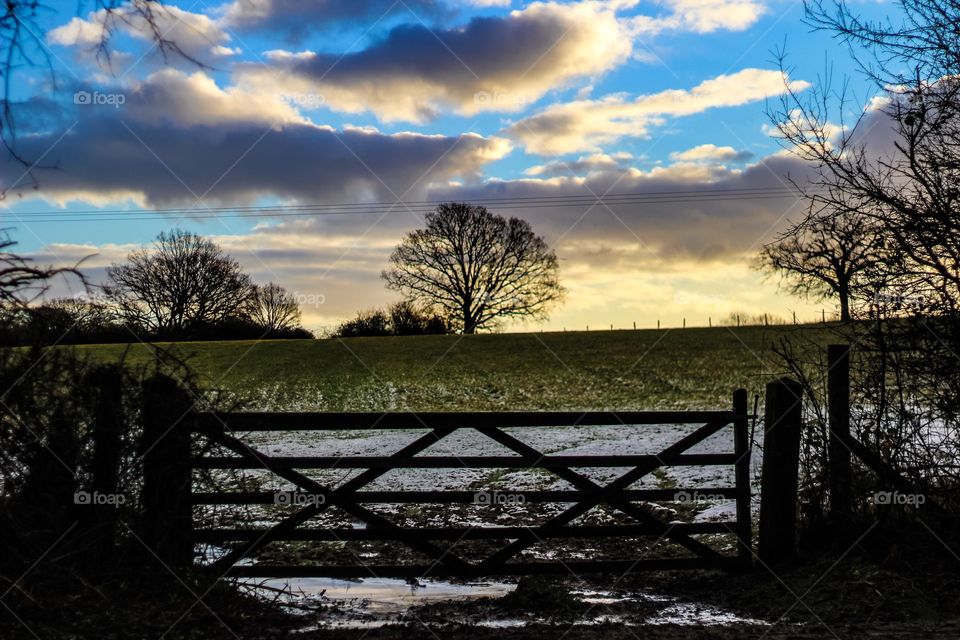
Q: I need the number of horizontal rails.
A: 5